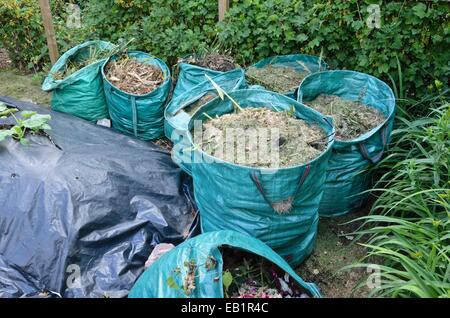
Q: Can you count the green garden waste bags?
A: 8